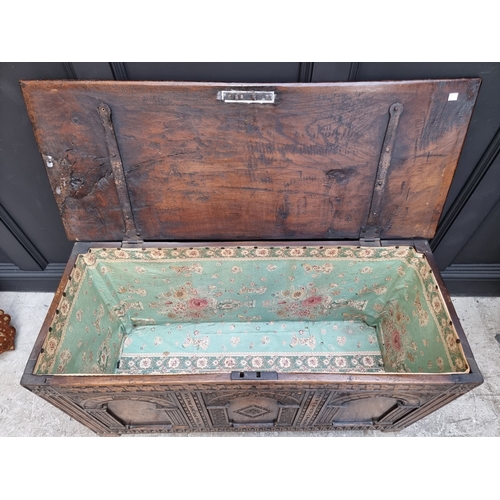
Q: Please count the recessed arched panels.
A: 3